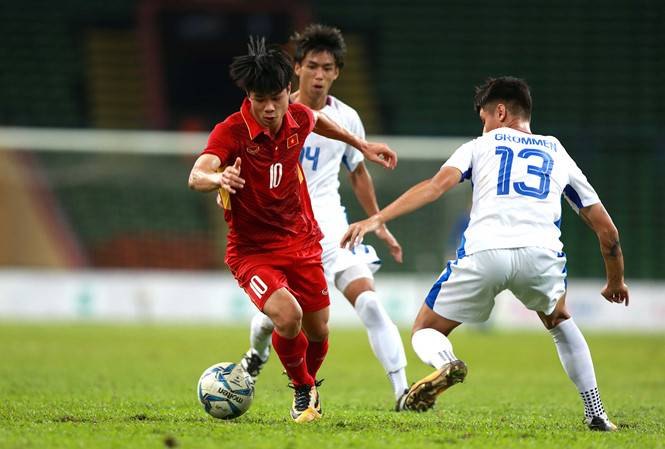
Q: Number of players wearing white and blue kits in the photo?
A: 2